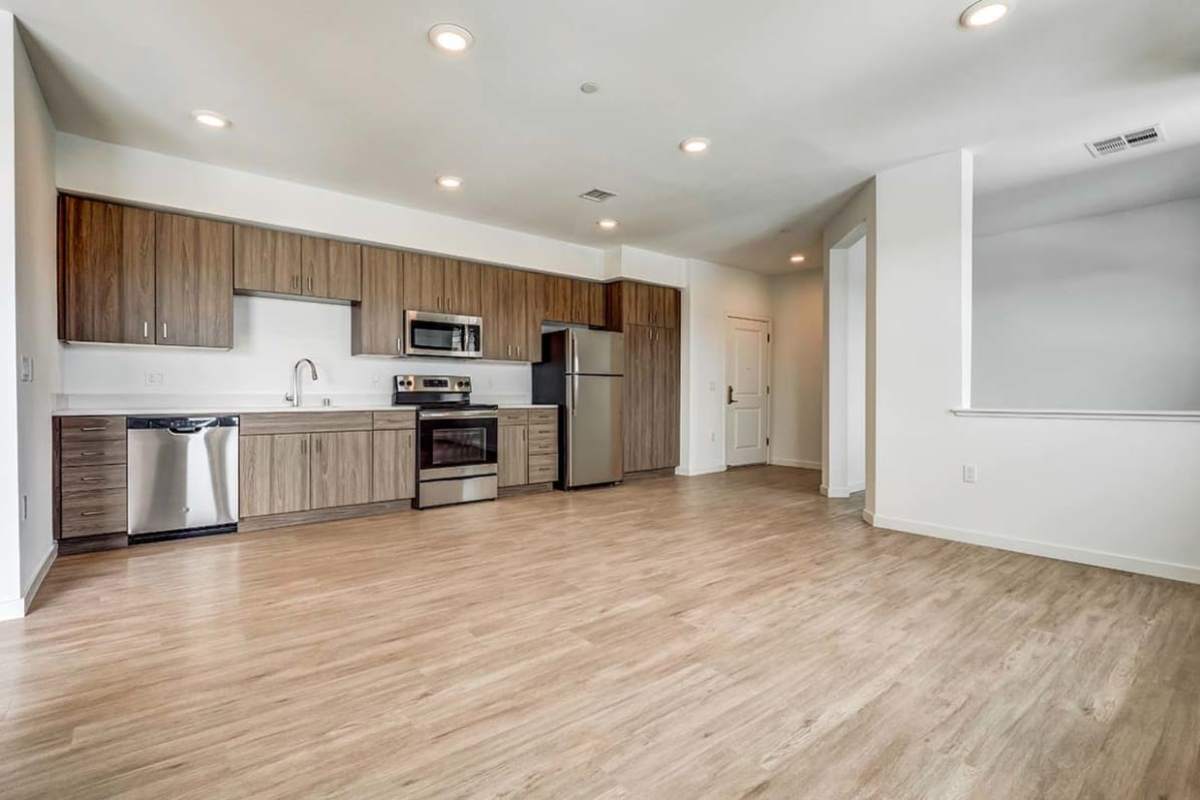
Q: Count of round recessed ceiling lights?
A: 7